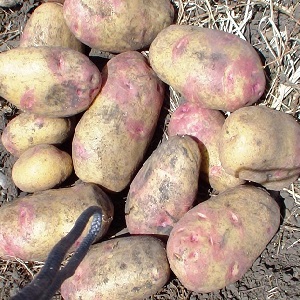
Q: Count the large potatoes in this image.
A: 11